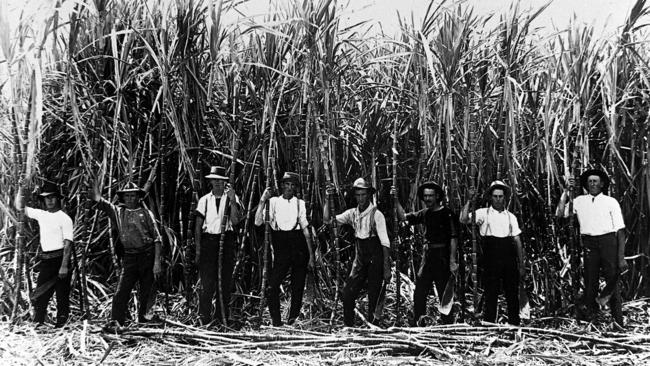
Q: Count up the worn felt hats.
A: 8